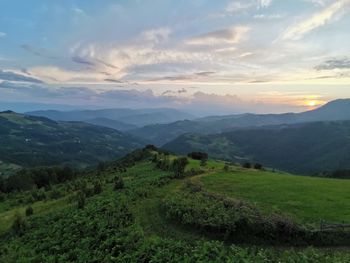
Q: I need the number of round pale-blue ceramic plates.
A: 0